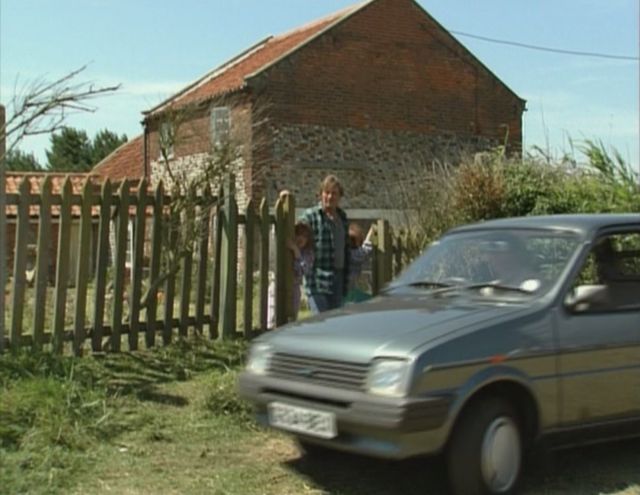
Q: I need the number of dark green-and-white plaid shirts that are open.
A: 1